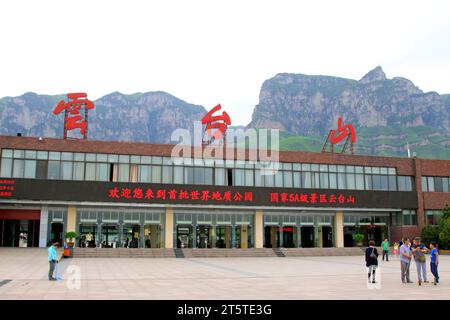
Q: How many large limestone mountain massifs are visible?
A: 2